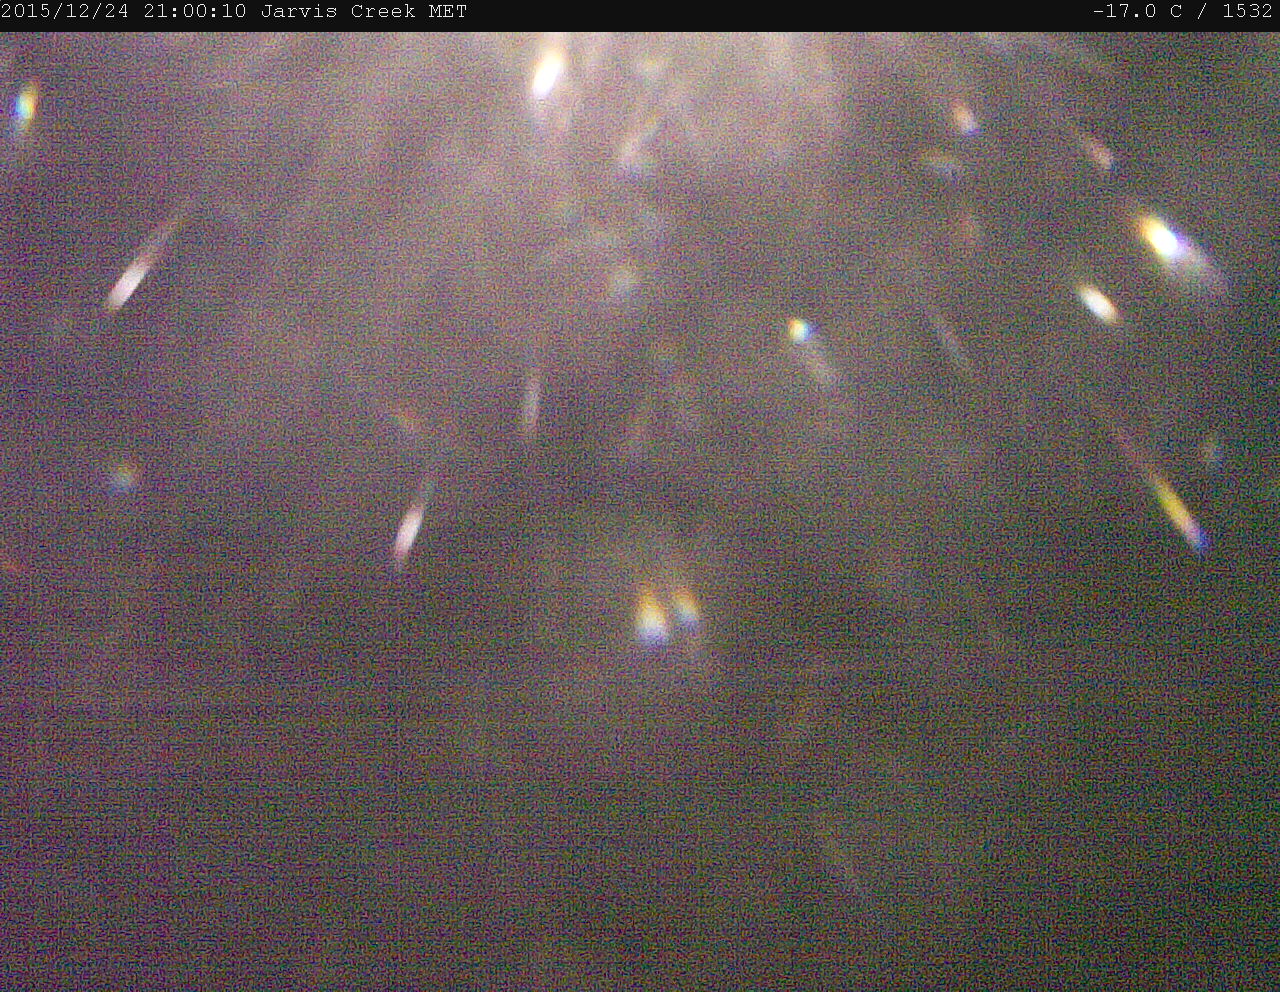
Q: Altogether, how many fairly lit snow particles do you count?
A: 12